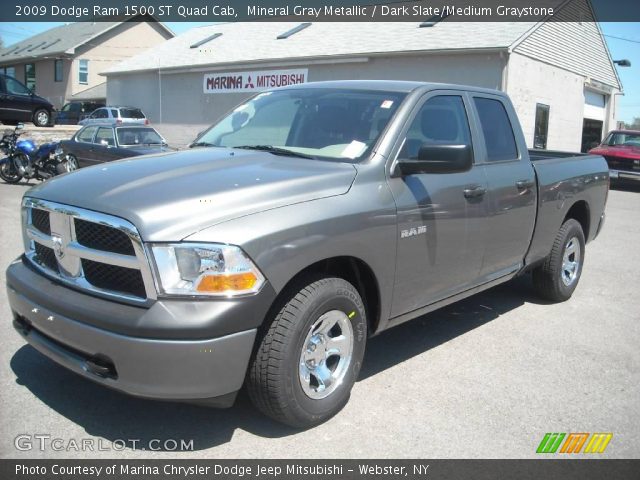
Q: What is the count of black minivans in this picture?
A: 1